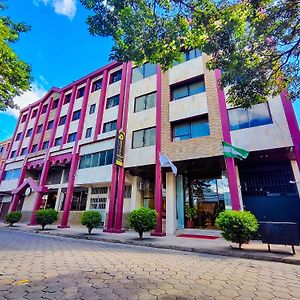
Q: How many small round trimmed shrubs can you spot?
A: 5